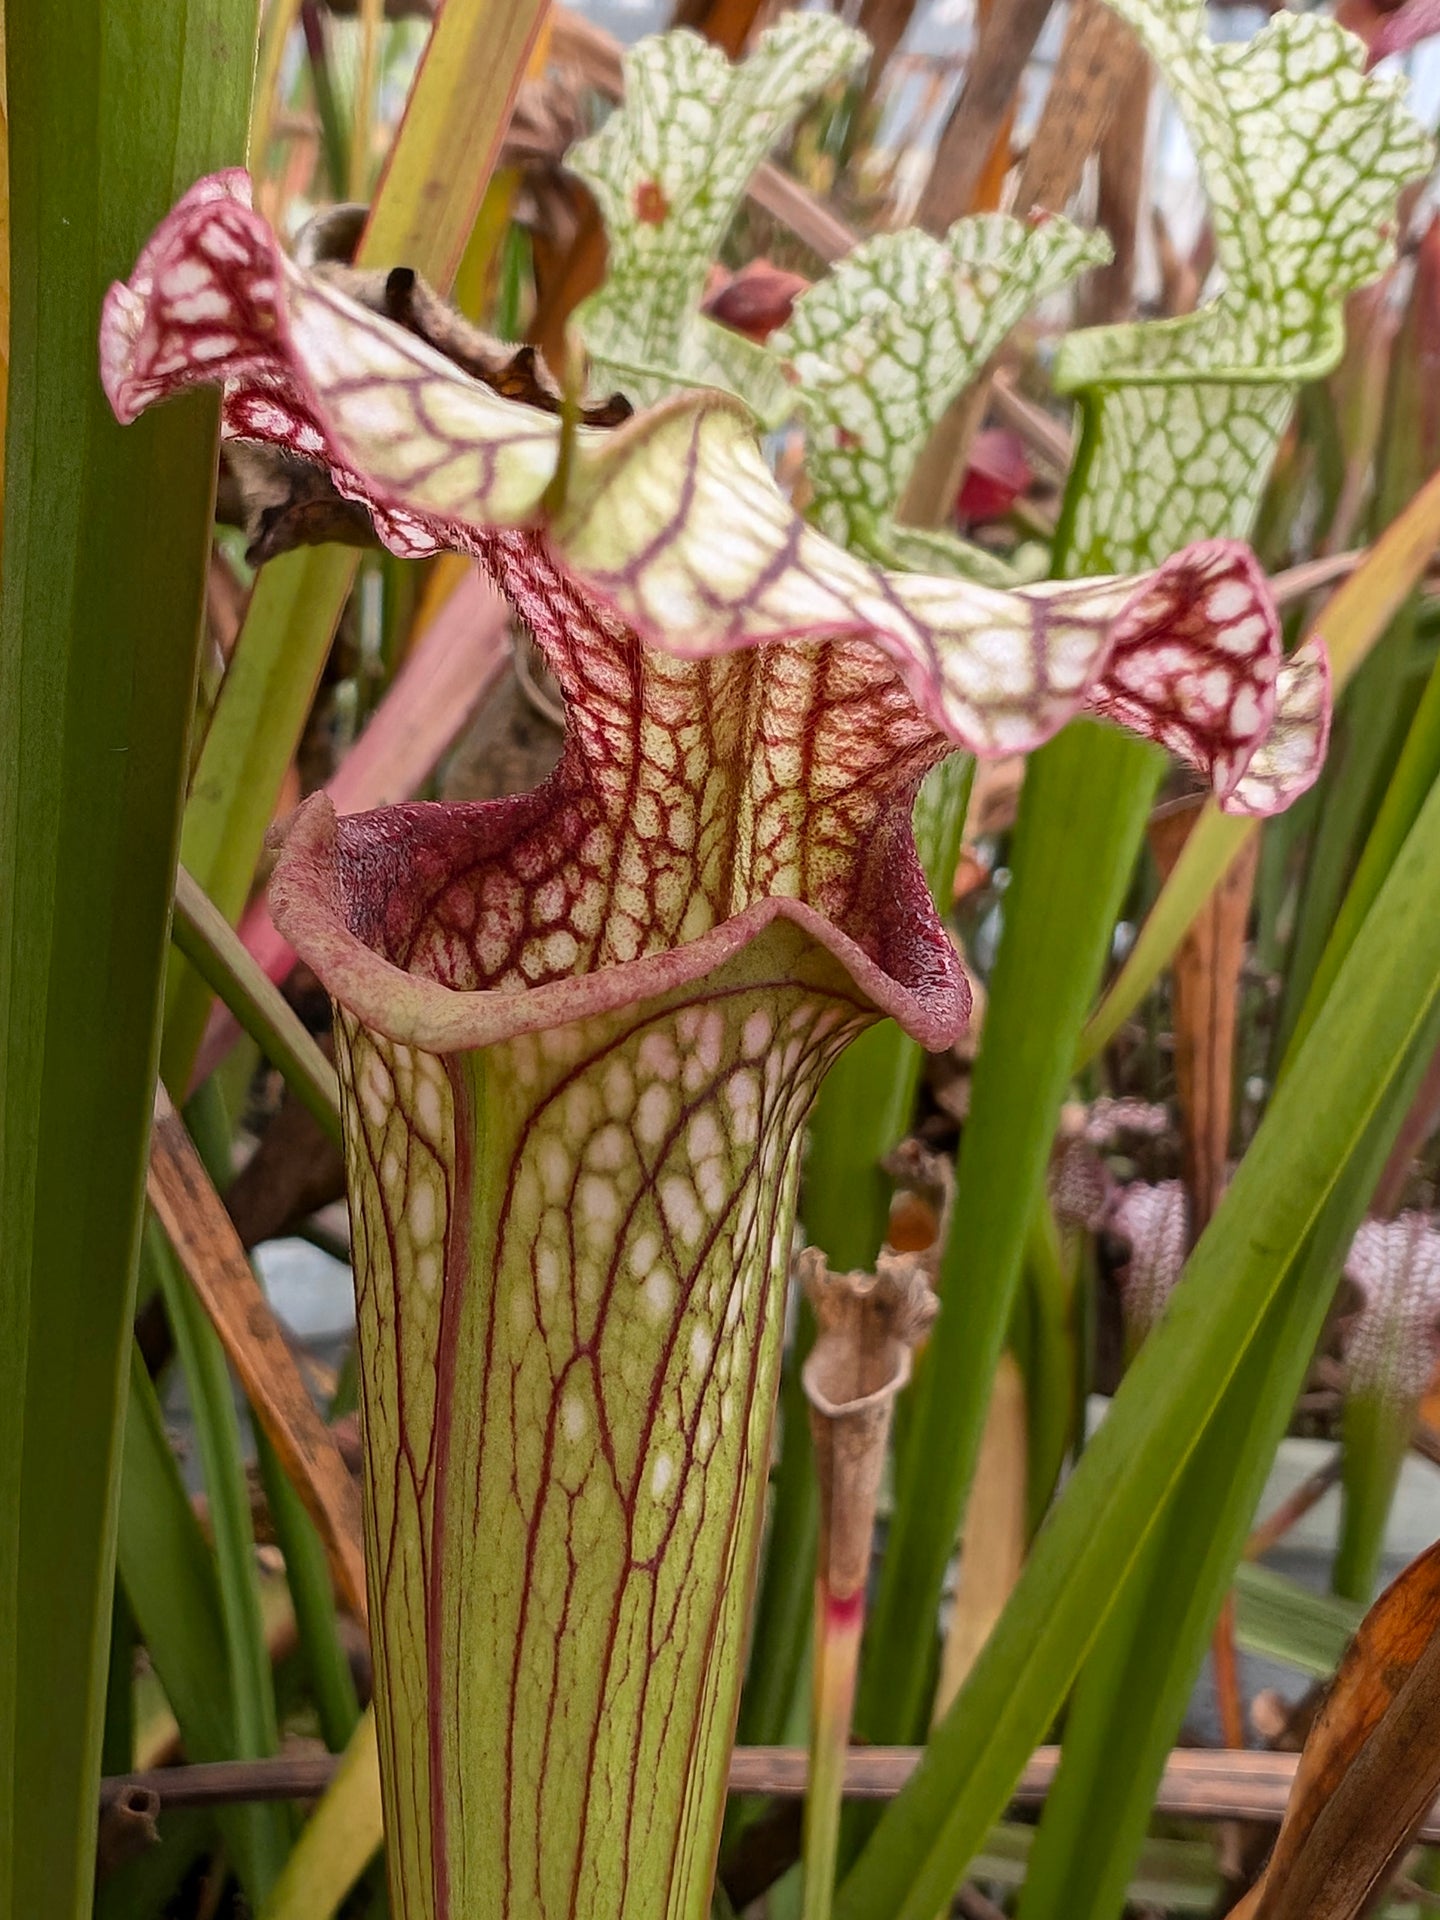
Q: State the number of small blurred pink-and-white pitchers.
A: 3